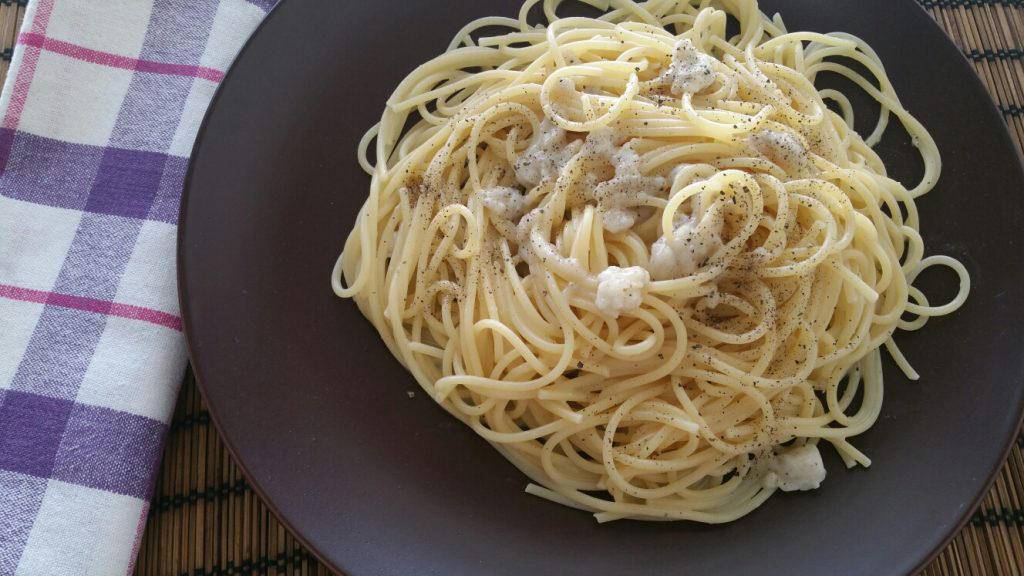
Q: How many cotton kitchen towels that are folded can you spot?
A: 1